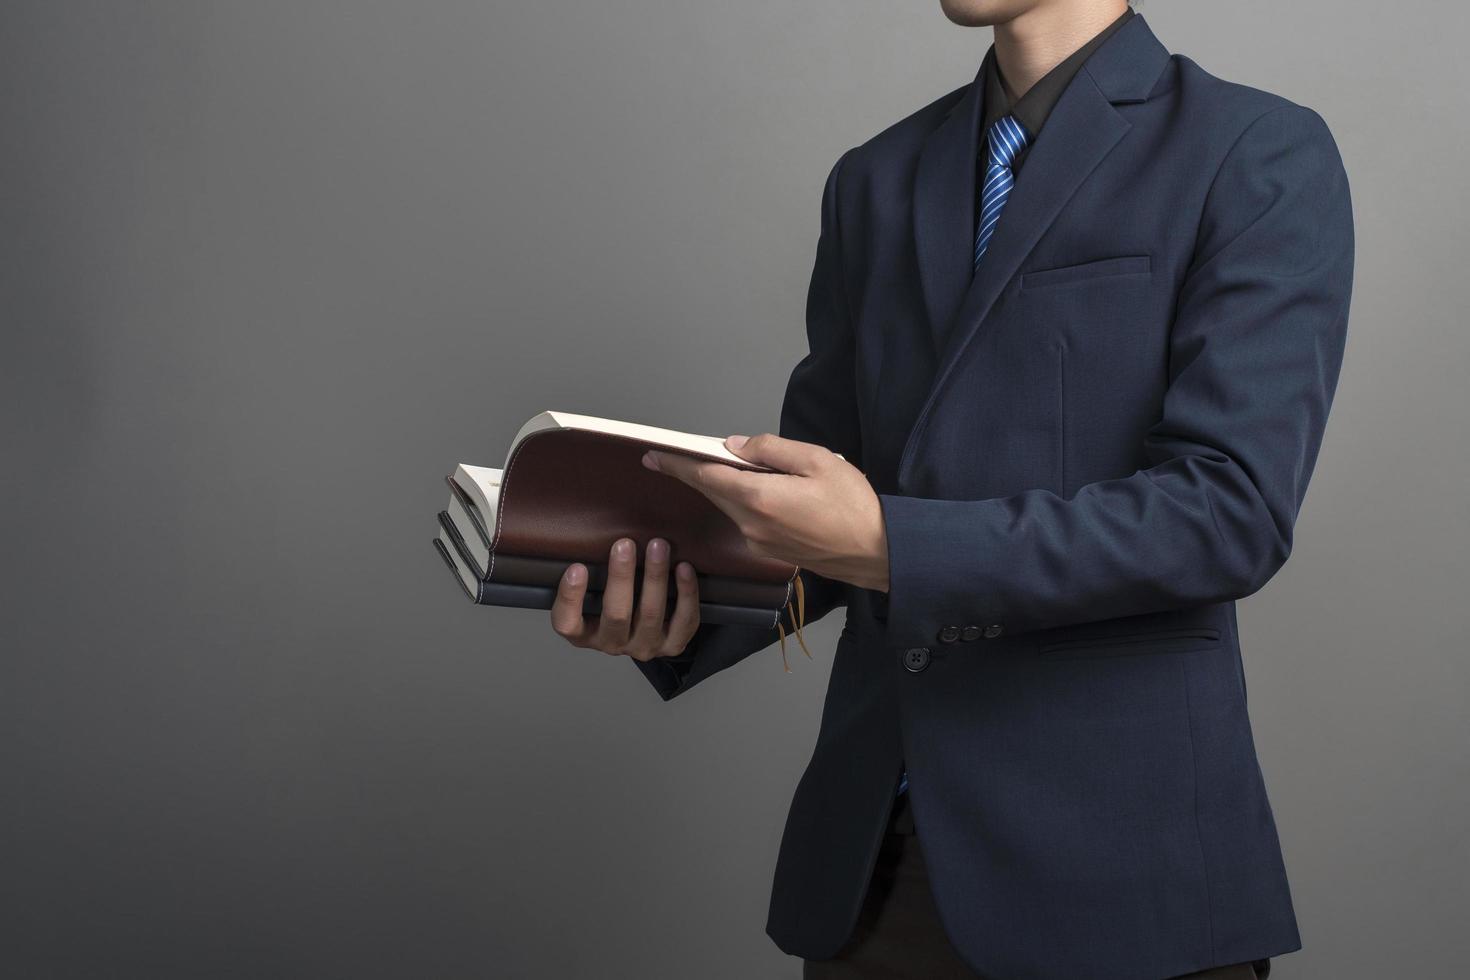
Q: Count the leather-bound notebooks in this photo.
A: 3